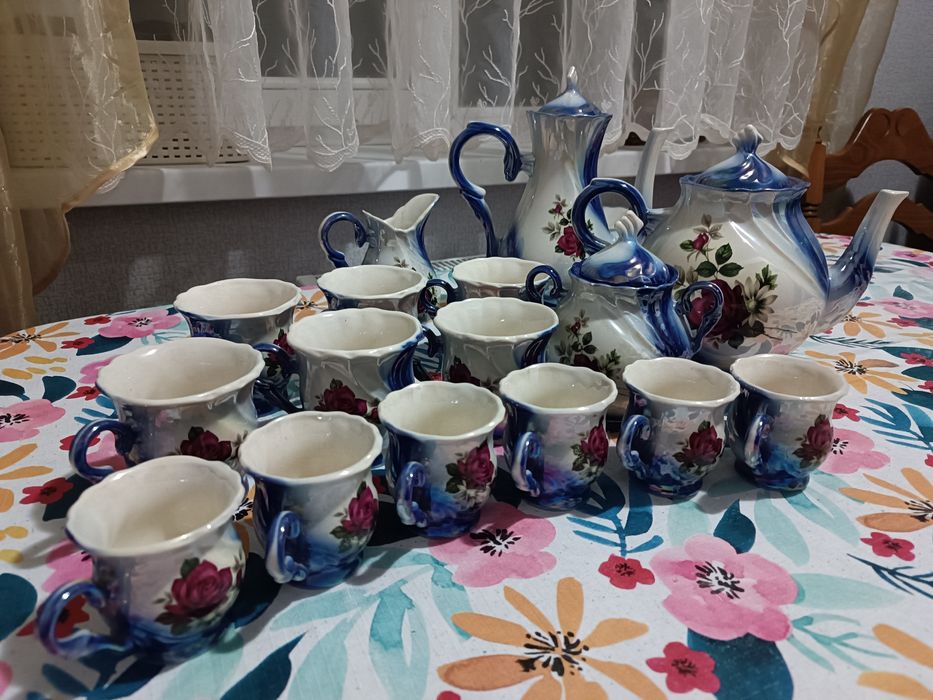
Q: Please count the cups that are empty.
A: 12